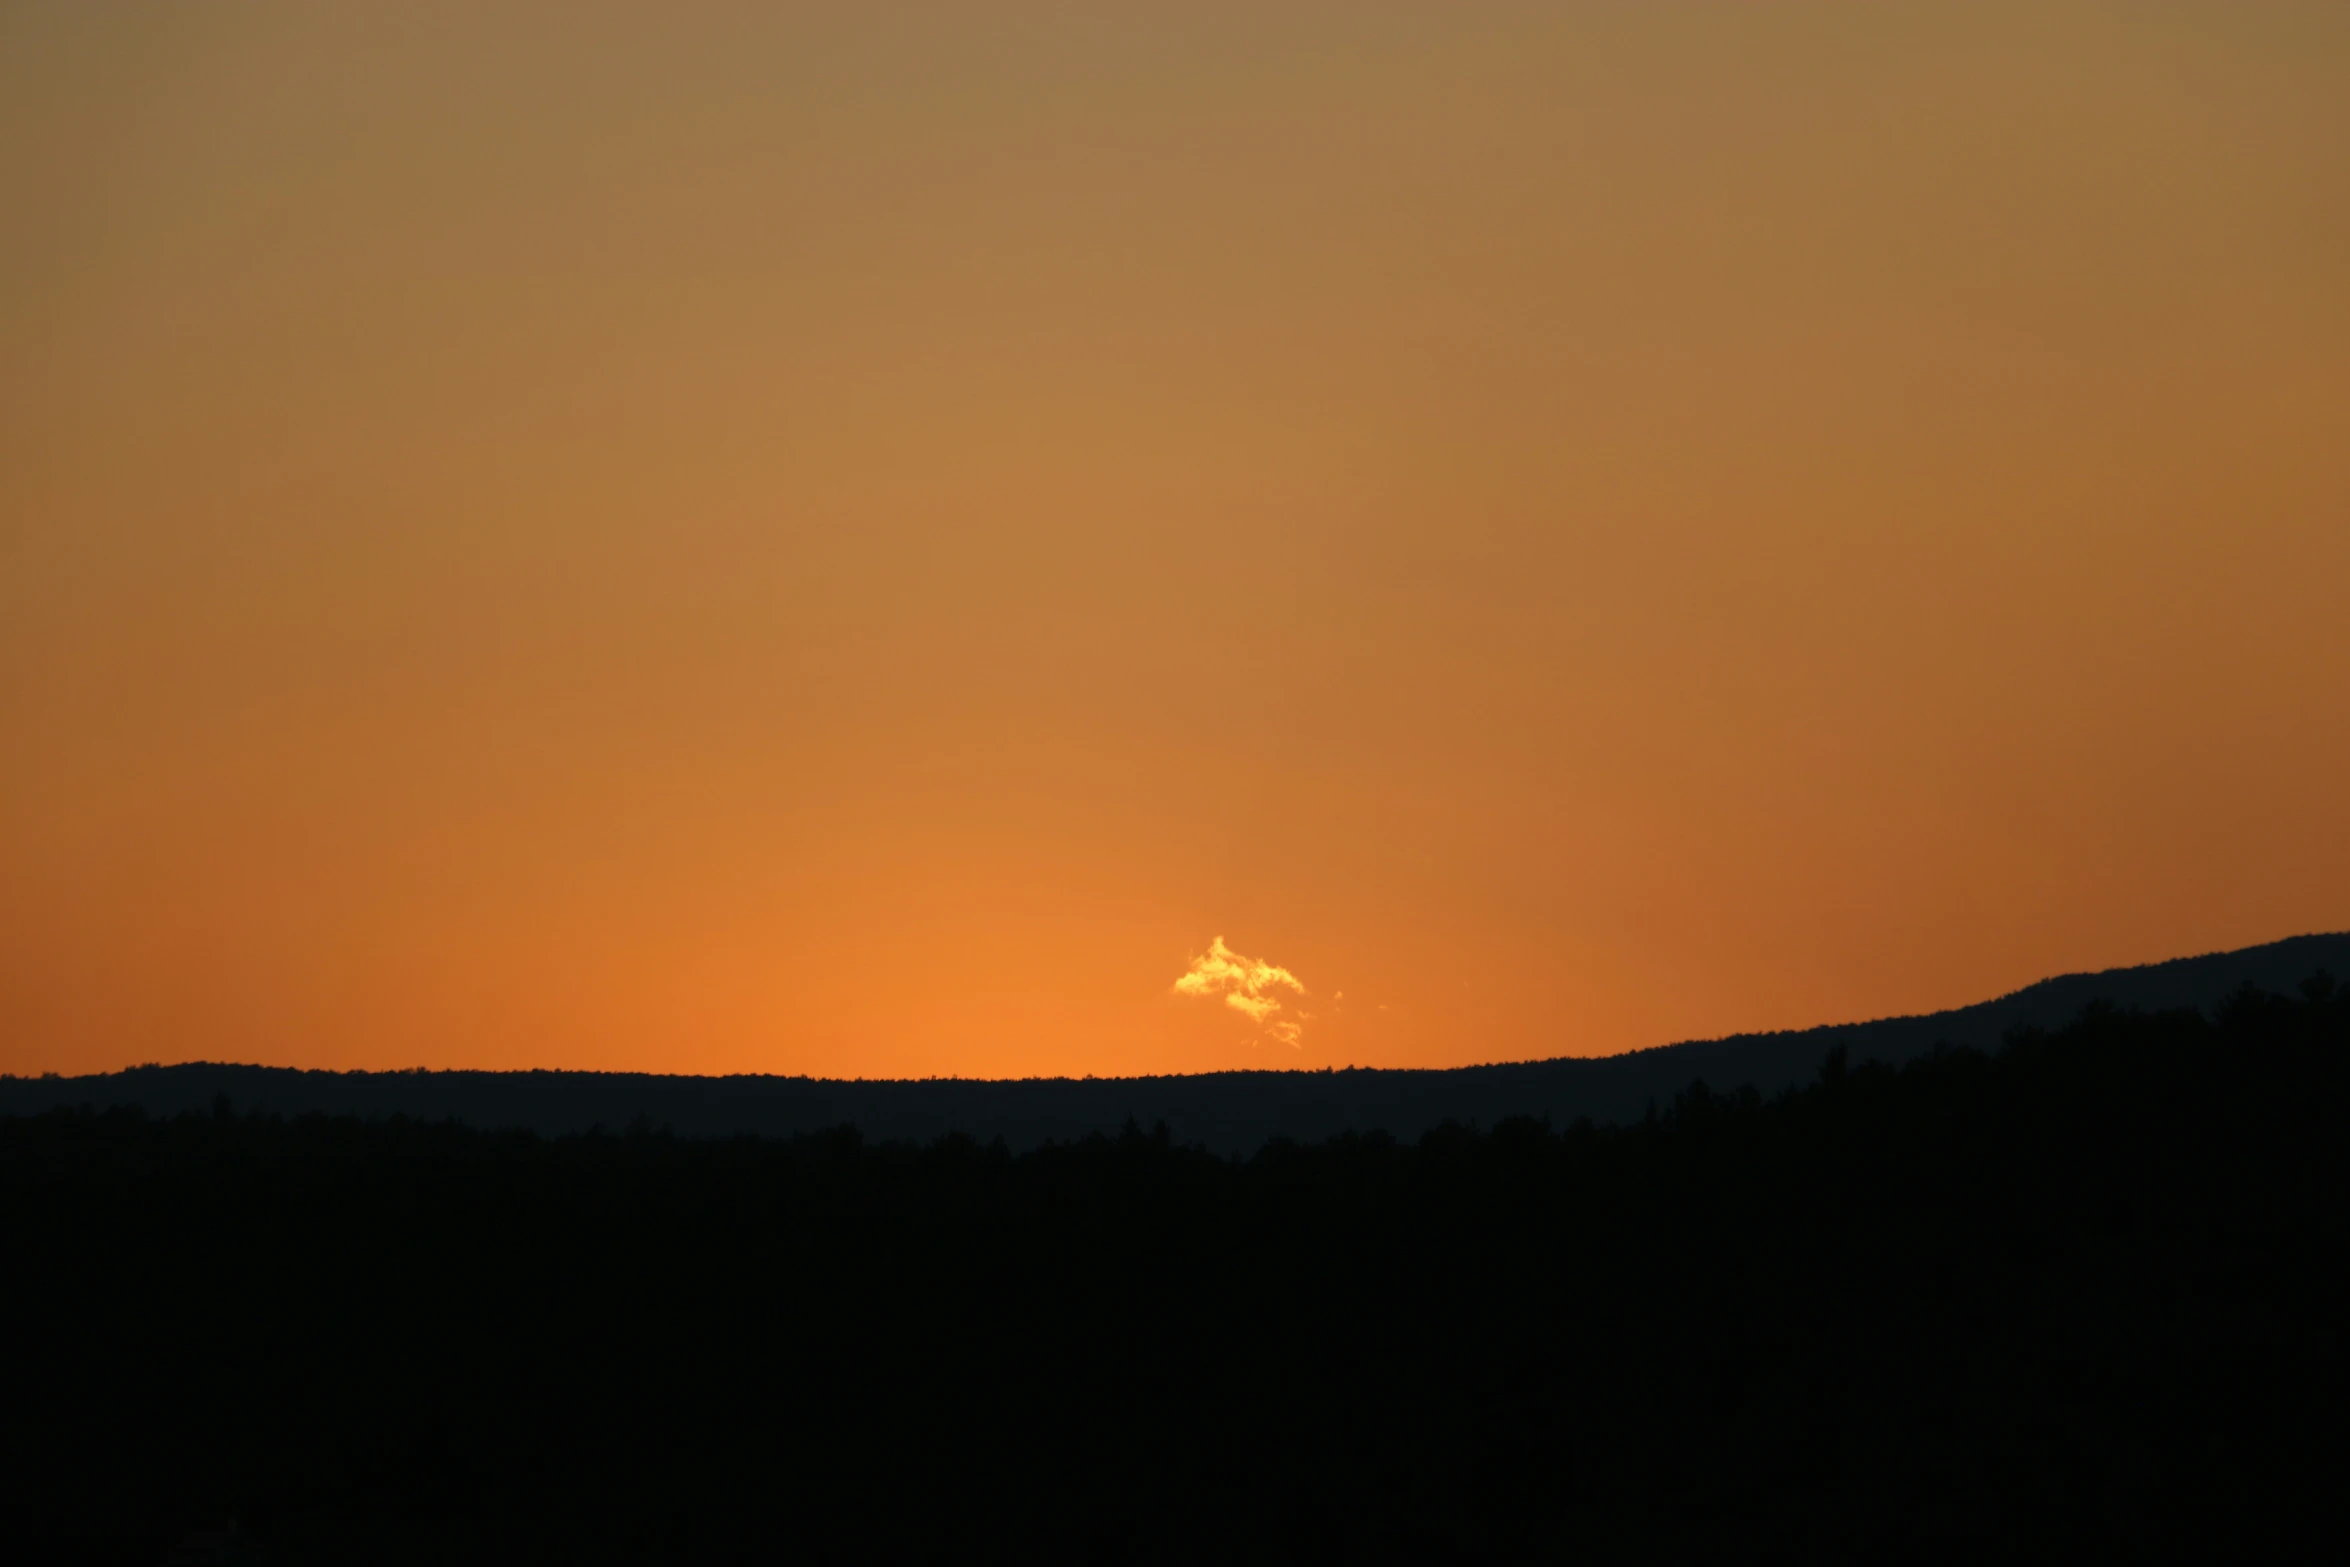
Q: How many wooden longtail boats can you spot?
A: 0